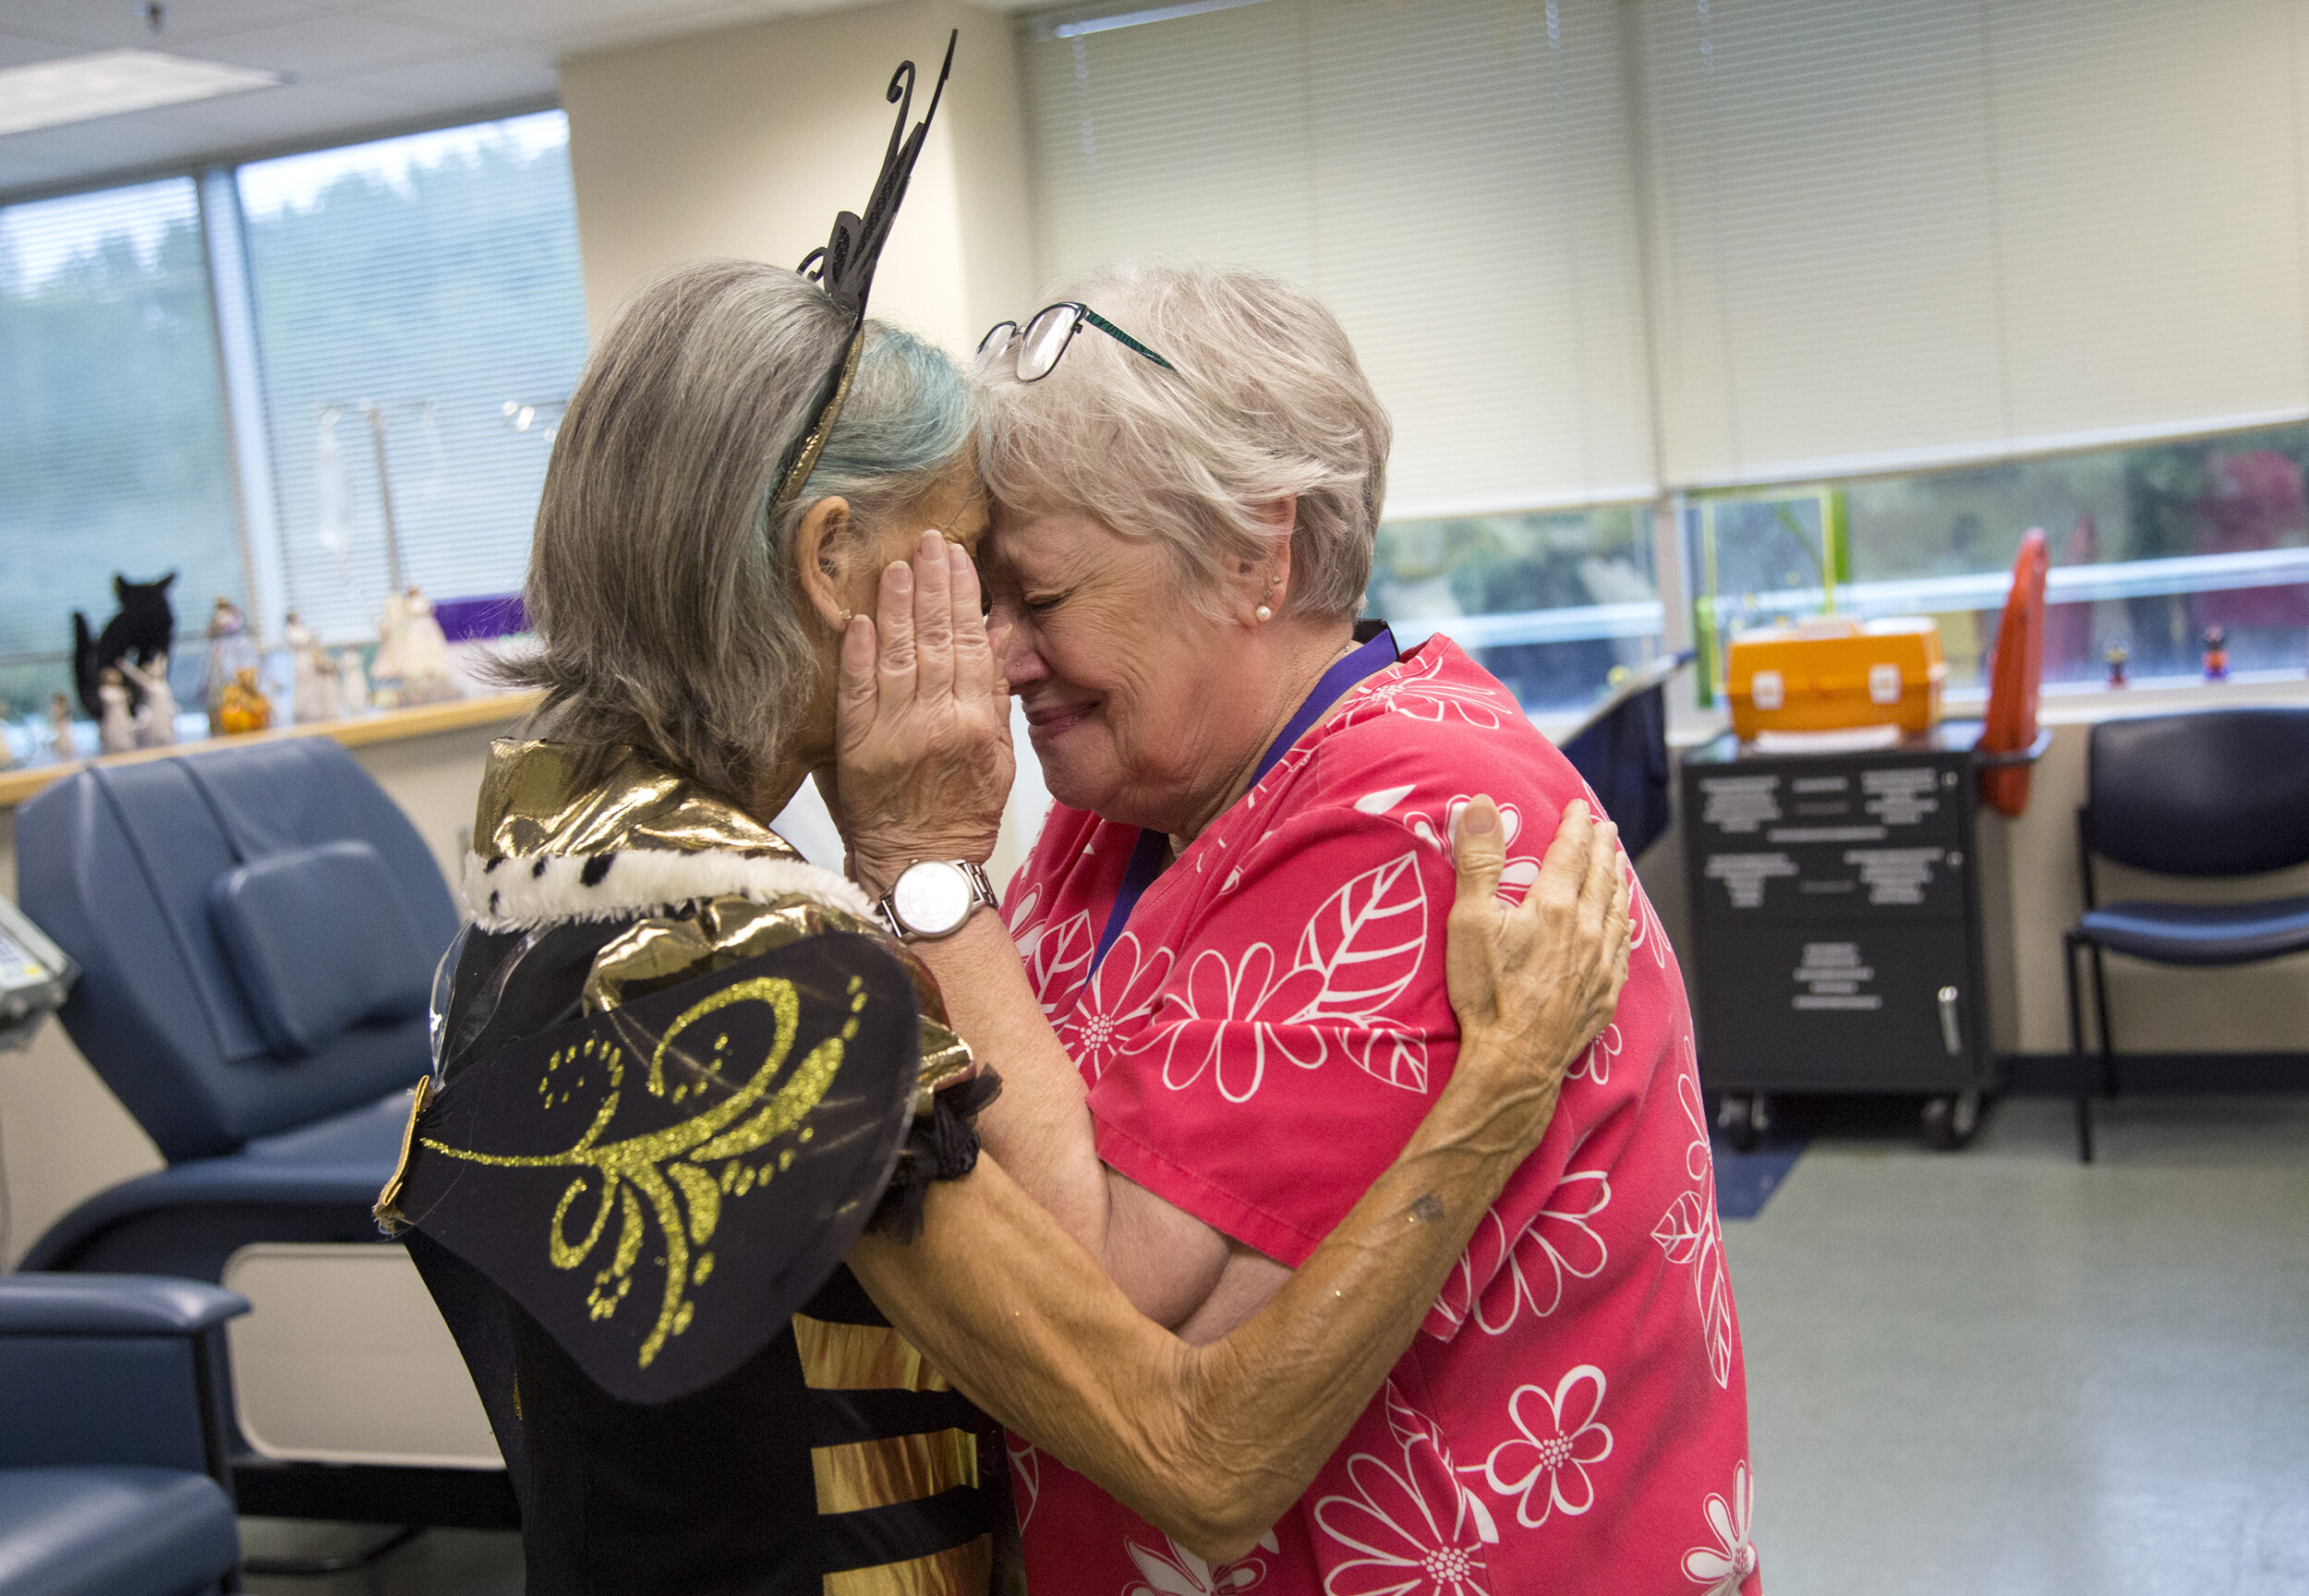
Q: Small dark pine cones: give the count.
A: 0